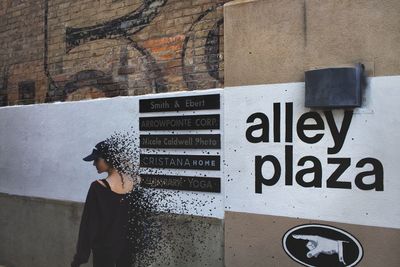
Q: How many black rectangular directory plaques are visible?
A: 5